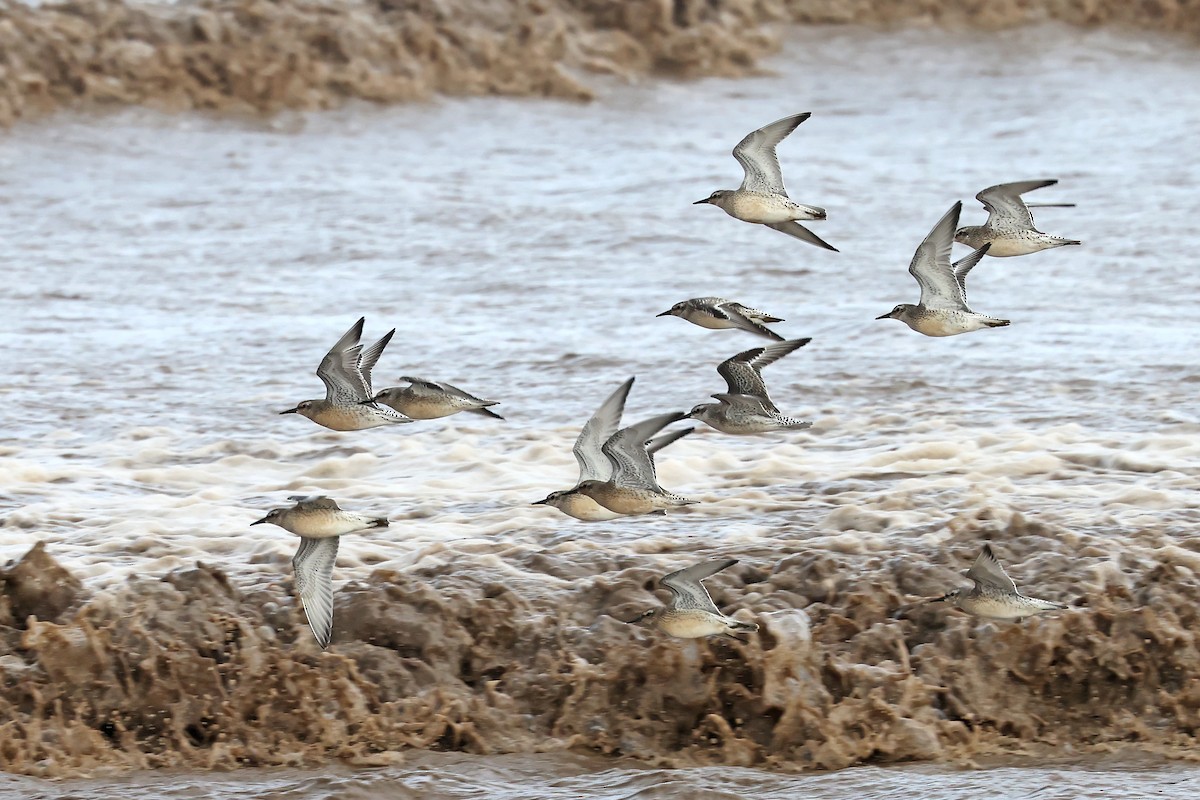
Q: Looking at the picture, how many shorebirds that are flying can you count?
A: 12